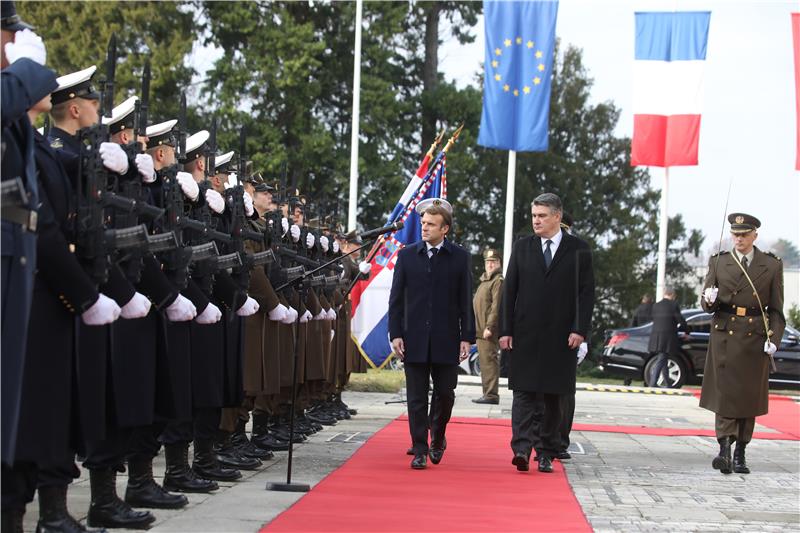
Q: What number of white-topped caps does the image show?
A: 6